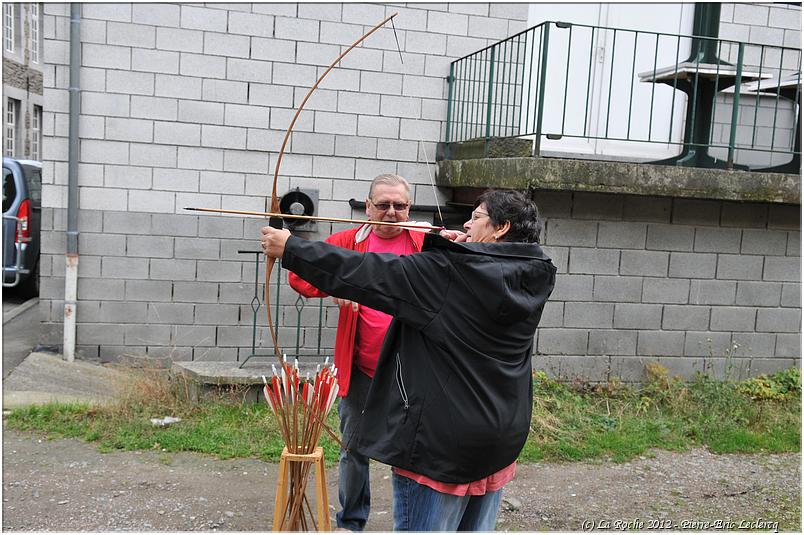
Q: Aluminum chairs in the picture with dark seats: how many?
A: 0